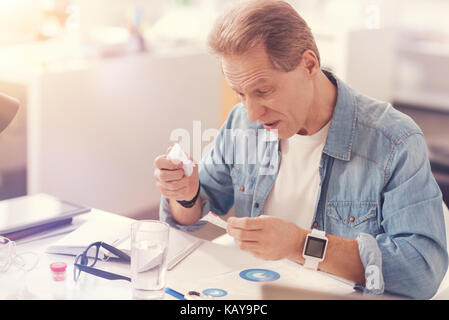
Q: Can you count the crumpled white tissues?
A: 1